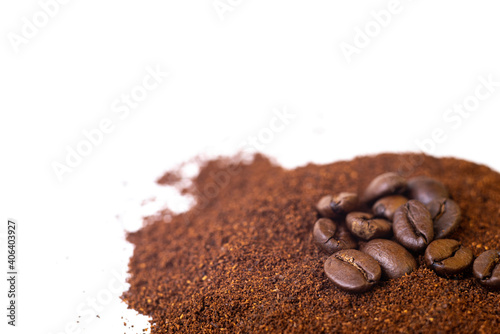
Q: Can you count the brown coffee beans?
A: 12